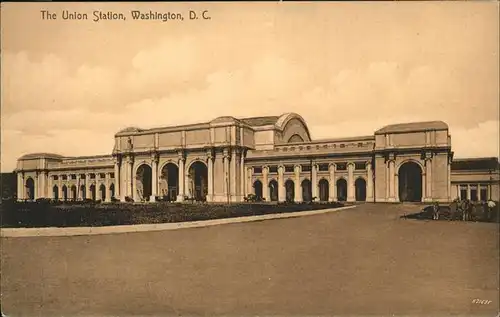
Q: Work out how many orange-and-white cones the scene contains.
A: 0